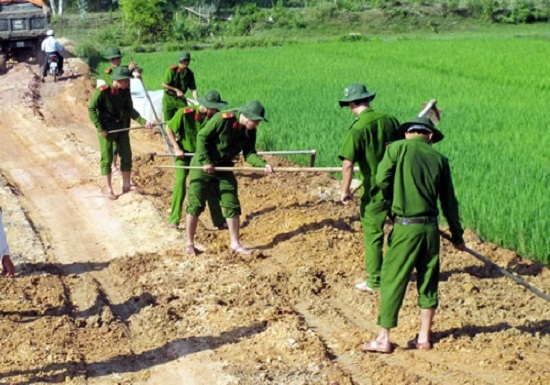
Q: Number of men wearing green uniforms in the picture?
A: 7